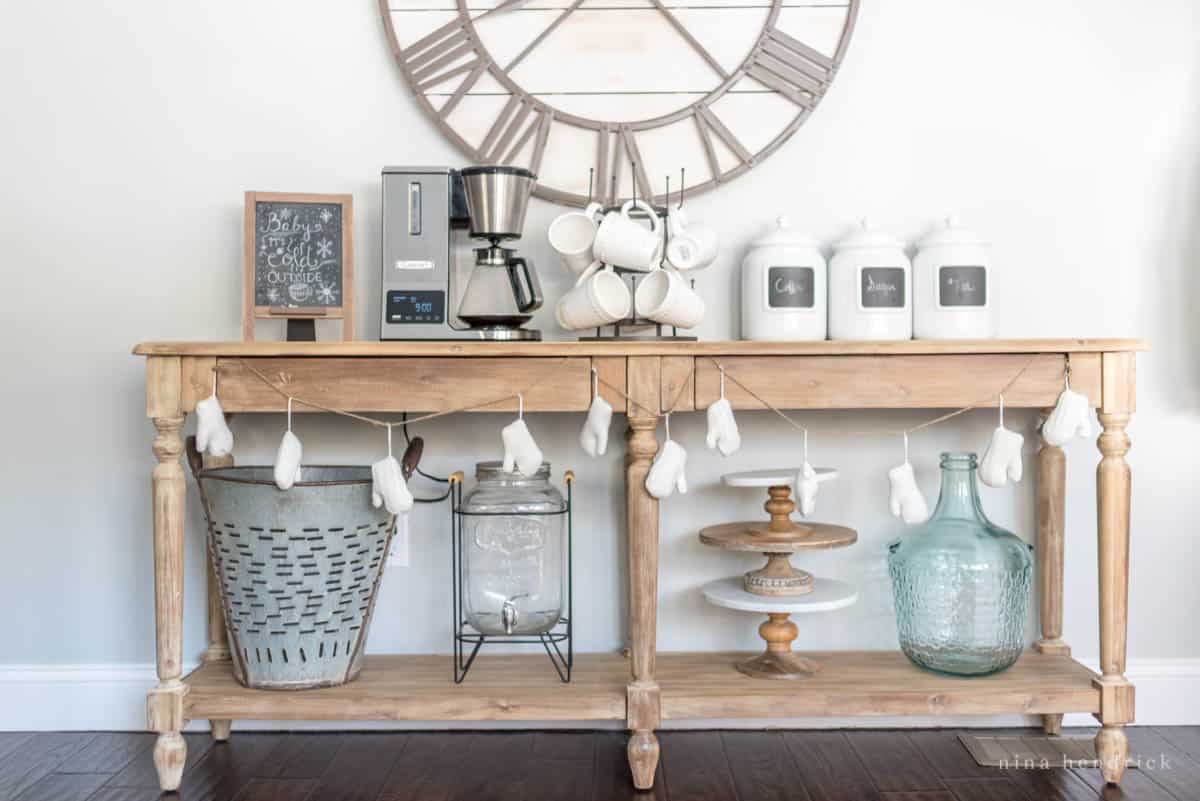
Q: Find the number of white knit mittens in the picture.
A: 11